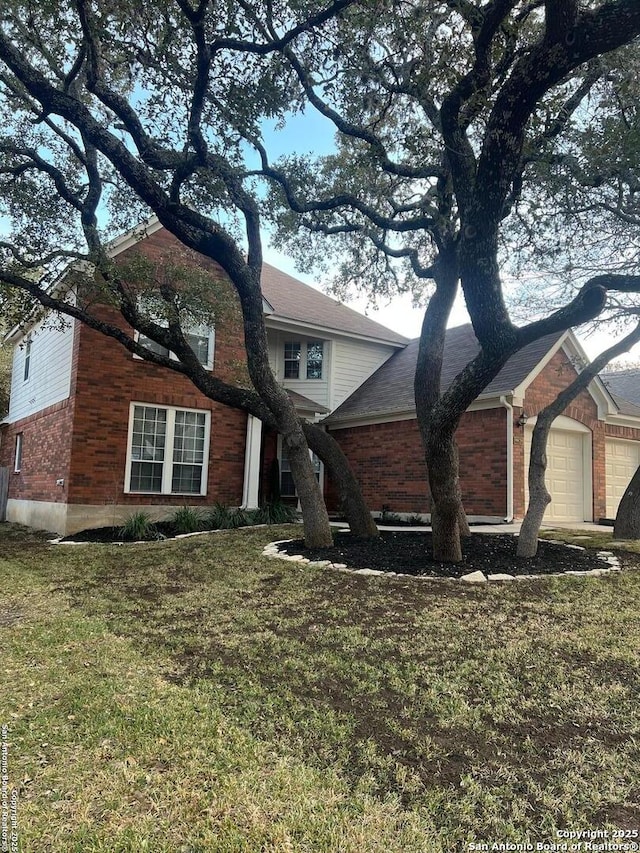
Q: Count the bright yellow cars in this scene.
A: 0